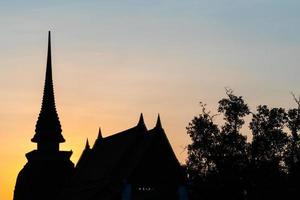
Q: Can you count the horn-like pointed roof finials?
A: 4